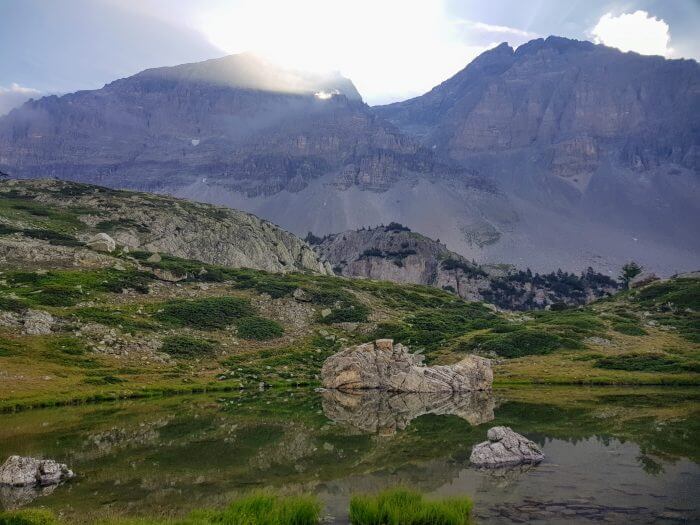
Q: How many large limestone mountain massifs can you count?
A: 2